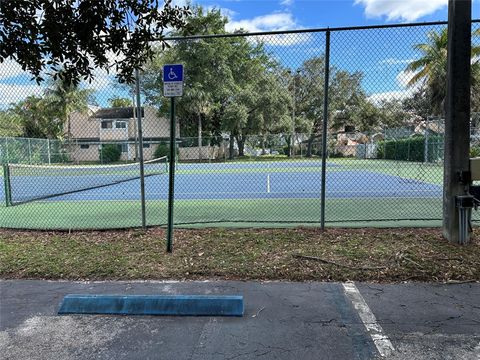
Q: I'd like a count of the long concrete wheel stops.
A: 1